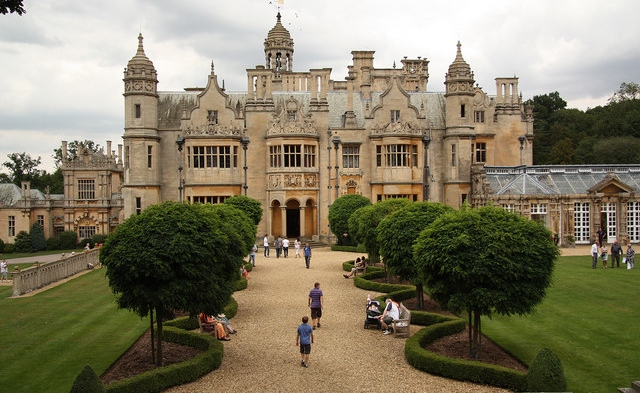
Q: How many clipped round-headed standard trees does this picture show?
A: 7